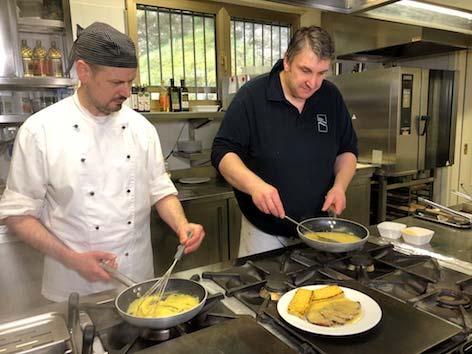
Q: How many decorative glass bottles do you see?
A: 3